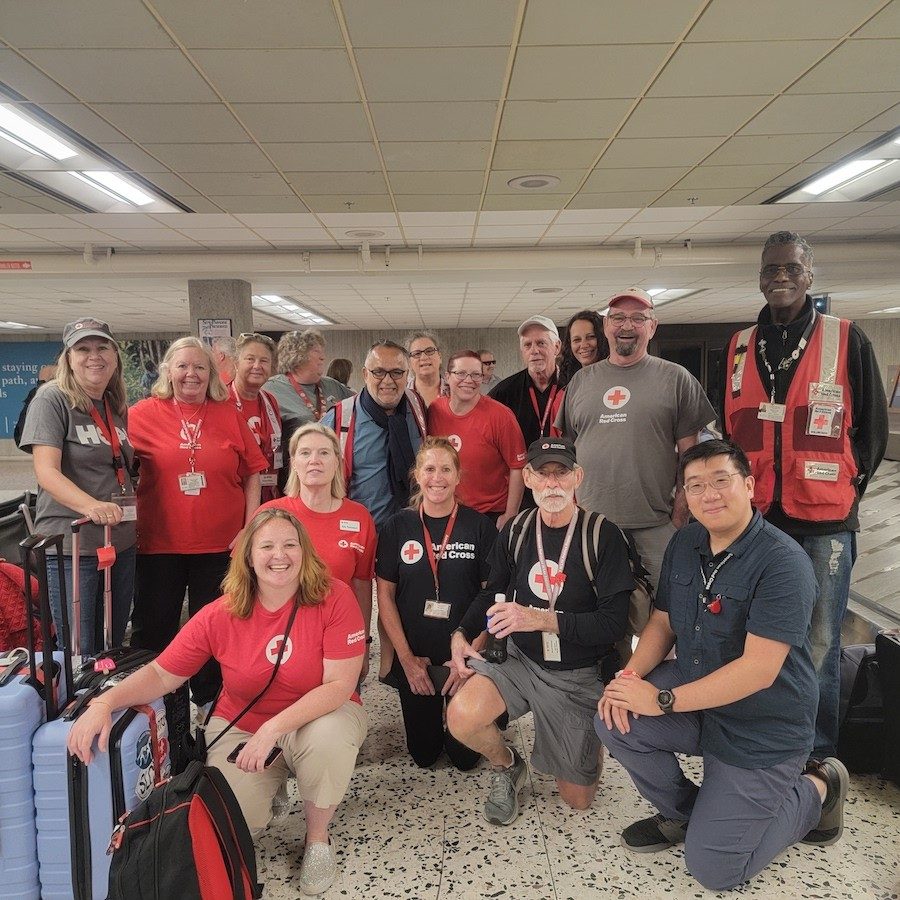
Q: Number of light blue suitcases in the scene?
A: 2